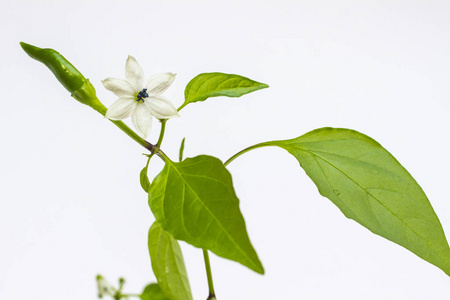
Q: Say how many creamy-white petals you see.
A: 6